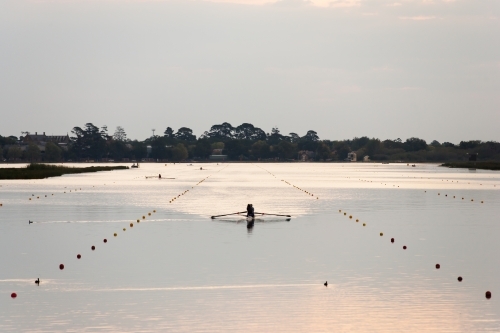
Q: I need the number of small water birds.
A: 3